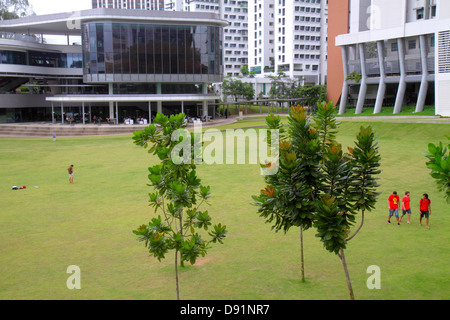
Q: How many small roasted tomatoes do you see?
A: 0